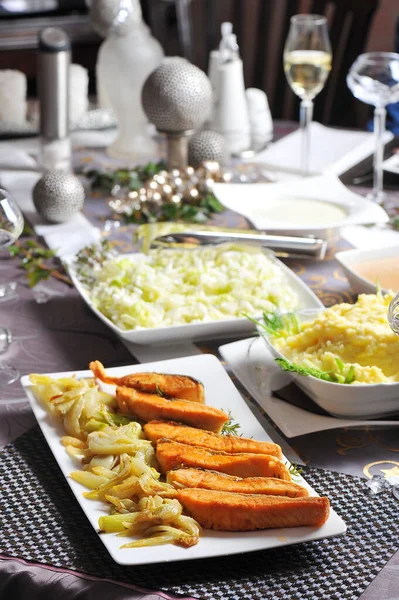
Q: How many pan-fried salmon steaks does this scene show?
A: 6